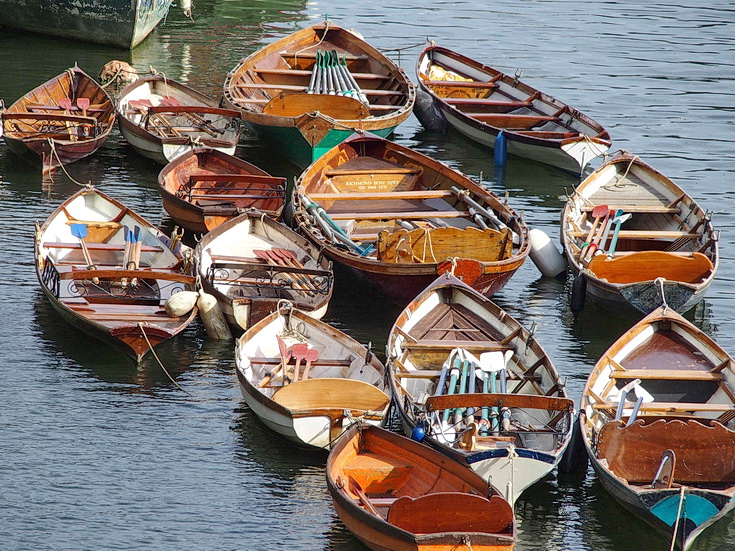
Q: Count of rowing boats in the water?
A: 13